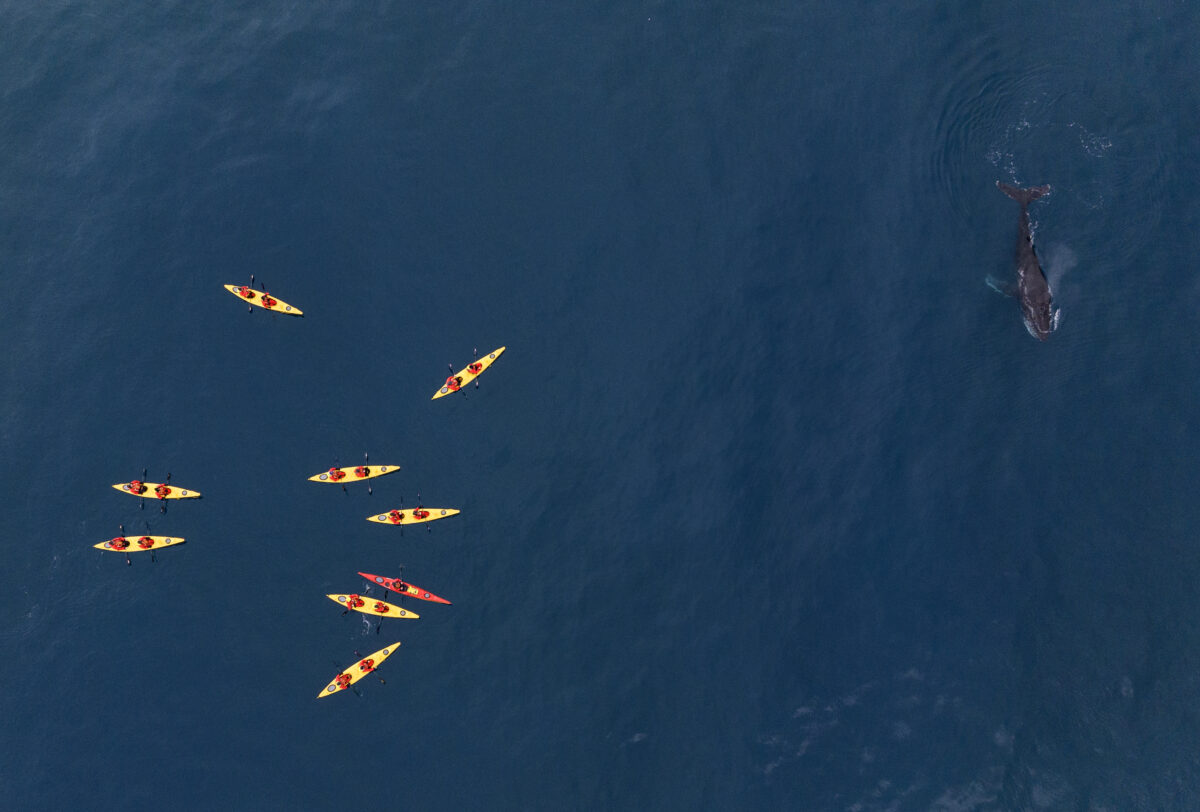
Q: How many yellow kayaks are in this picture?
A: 8